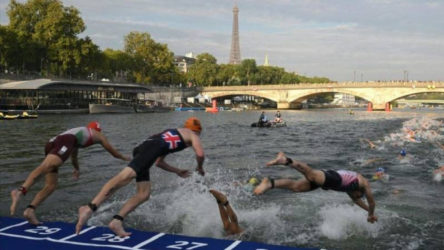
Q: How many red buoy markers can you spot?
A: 3